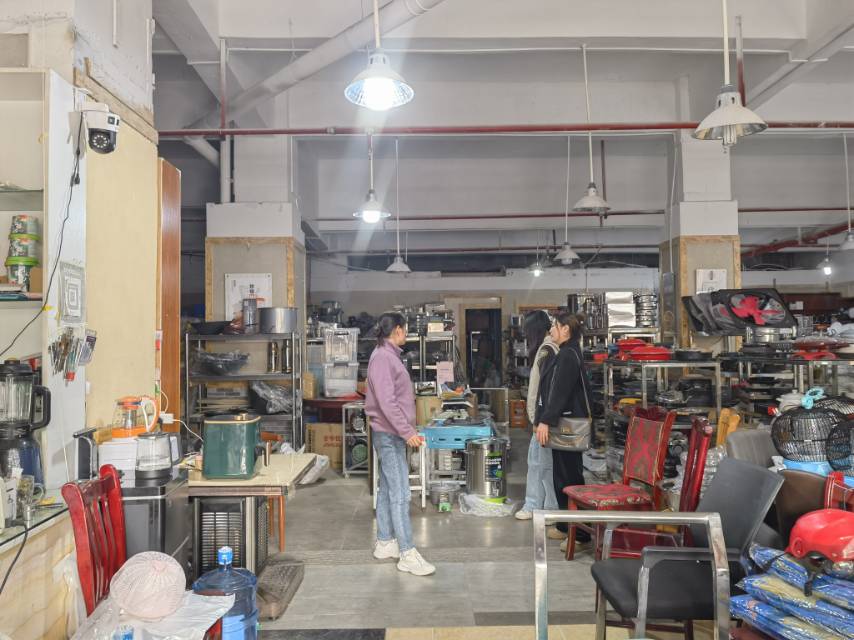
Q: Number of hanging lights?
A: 9